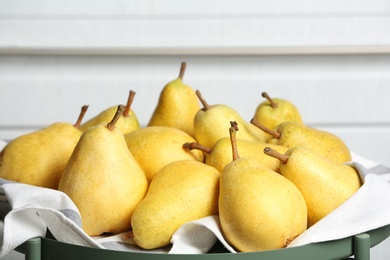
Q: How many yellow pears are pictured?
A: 12